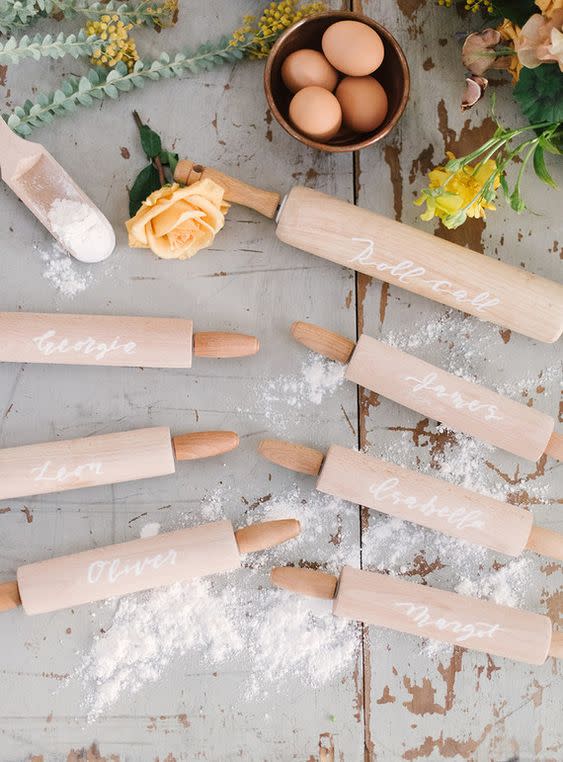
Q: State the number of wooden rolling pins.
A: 7